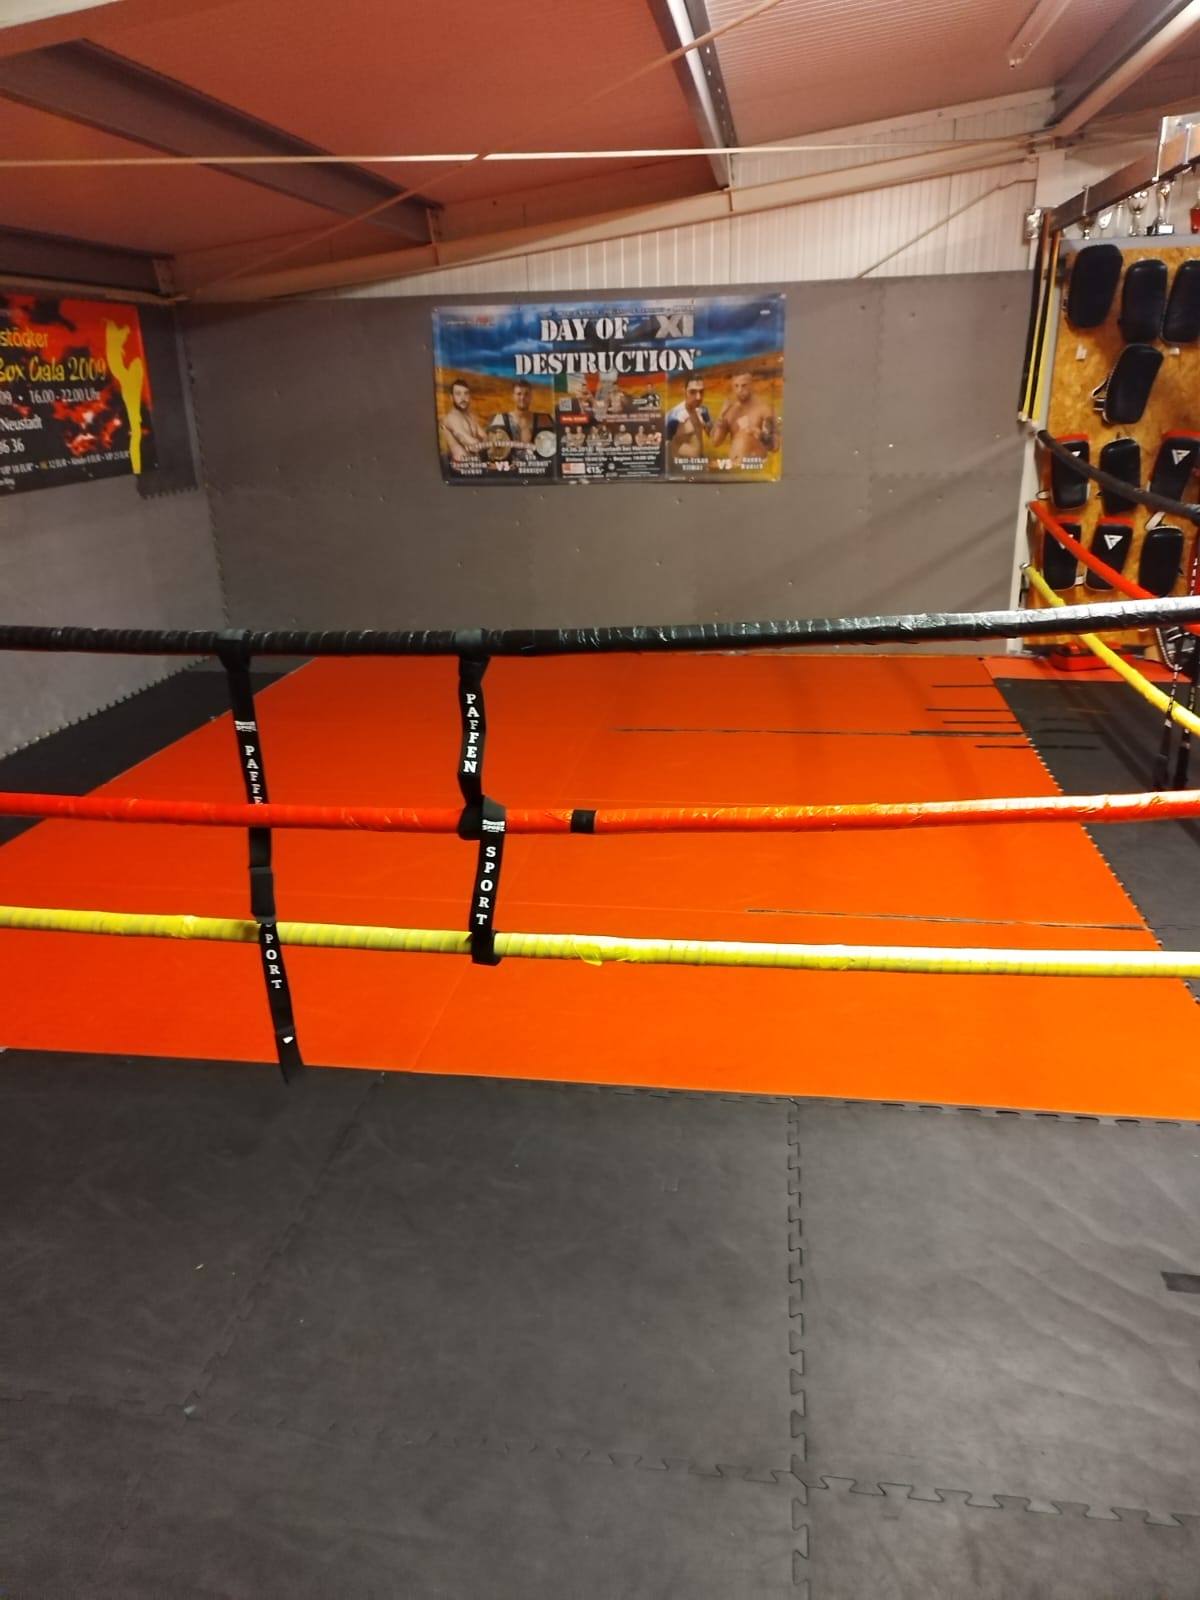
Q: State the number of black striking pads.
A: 10